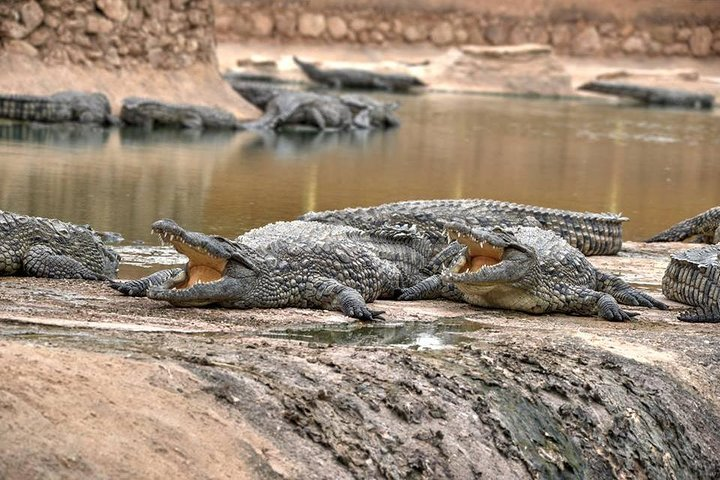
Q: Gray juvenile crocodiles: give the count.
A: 0